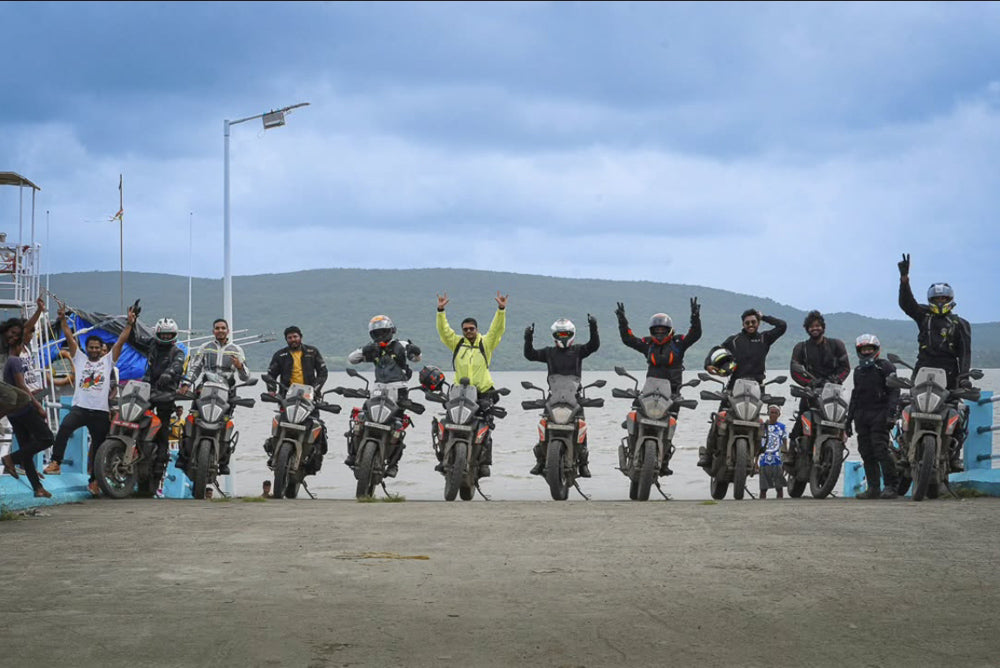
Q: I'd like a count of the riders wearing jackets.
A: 11